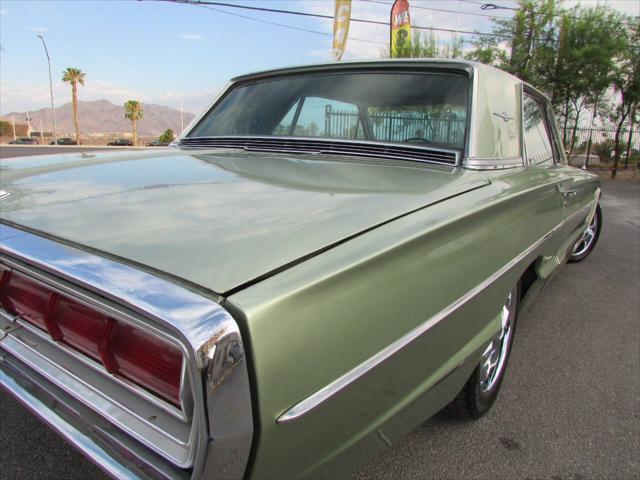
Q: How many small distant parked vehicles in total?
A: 4